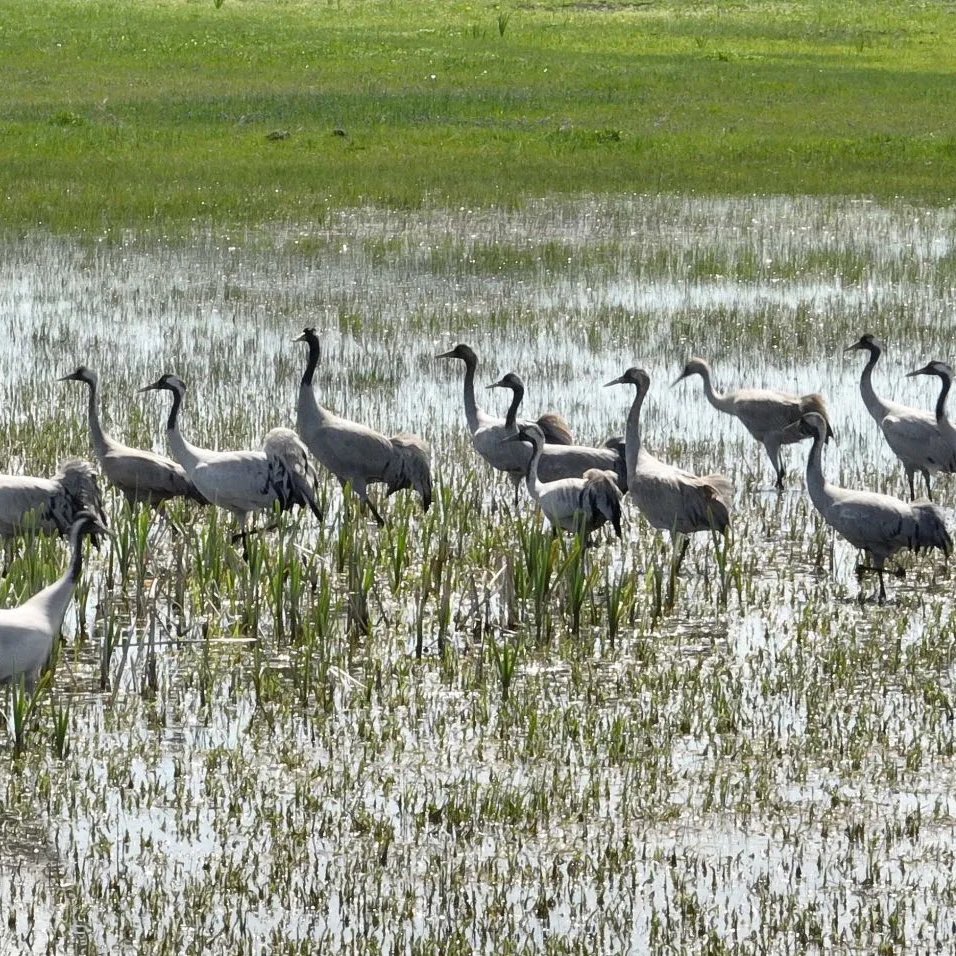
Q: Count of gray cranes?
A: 13